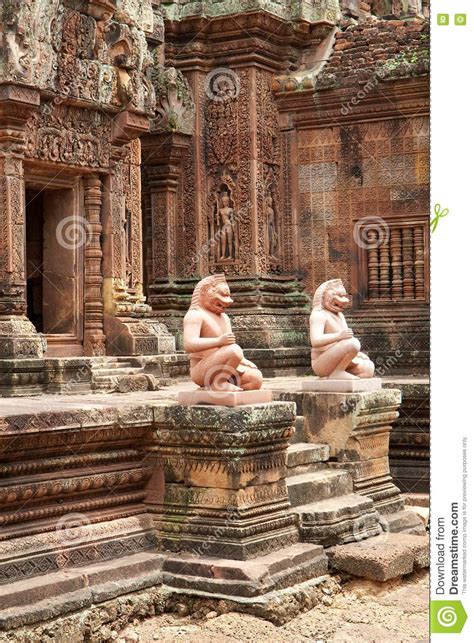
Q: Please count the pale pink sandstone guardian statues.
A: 2